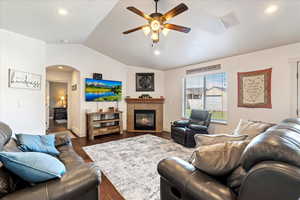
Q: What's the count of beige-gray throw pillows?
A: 3